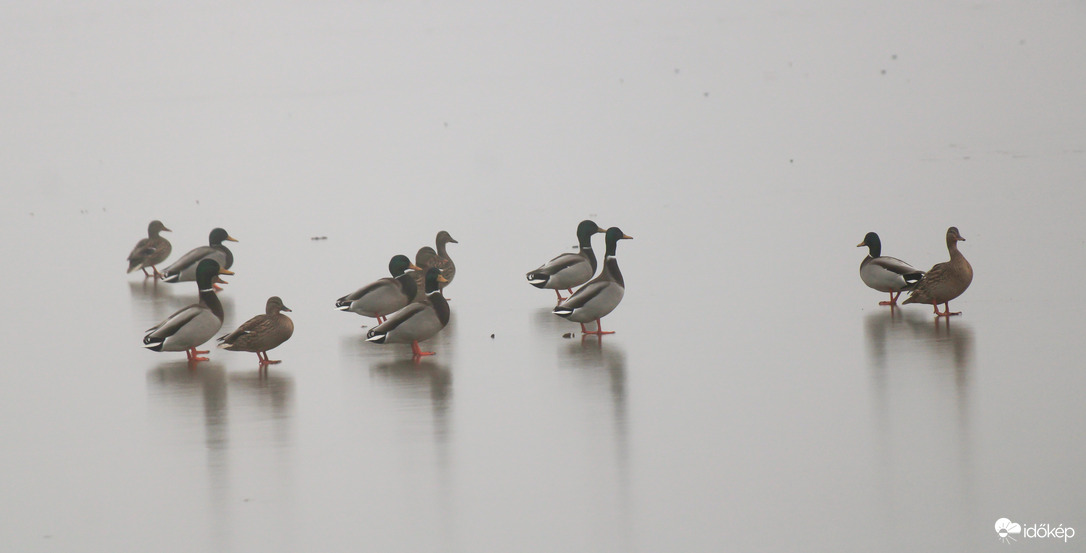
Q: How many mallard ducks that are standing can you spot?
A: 12